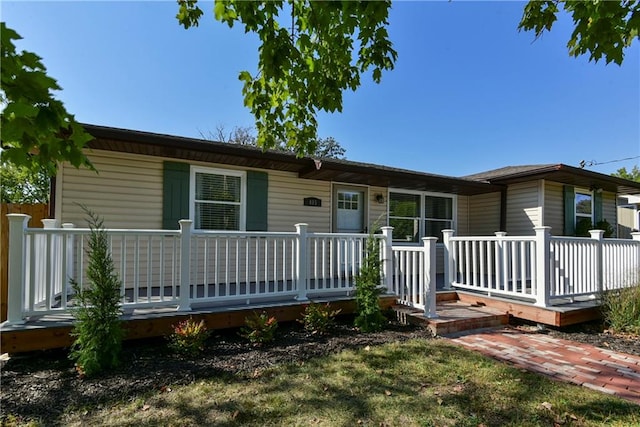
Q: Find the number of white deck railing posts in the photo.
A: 12